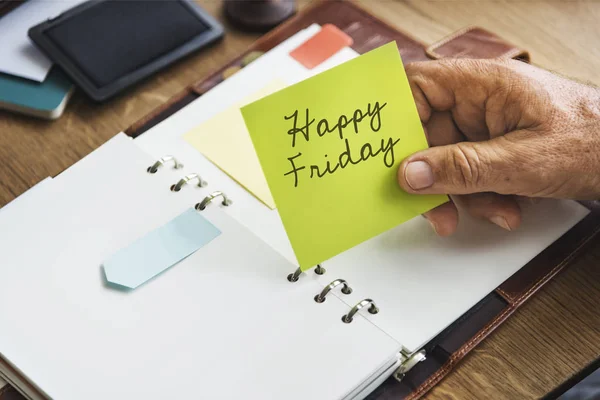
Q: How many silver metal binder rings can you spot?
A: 6